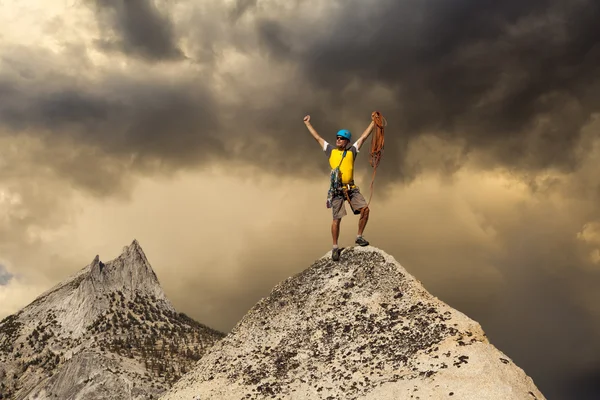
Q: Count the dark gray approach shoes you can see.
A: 2